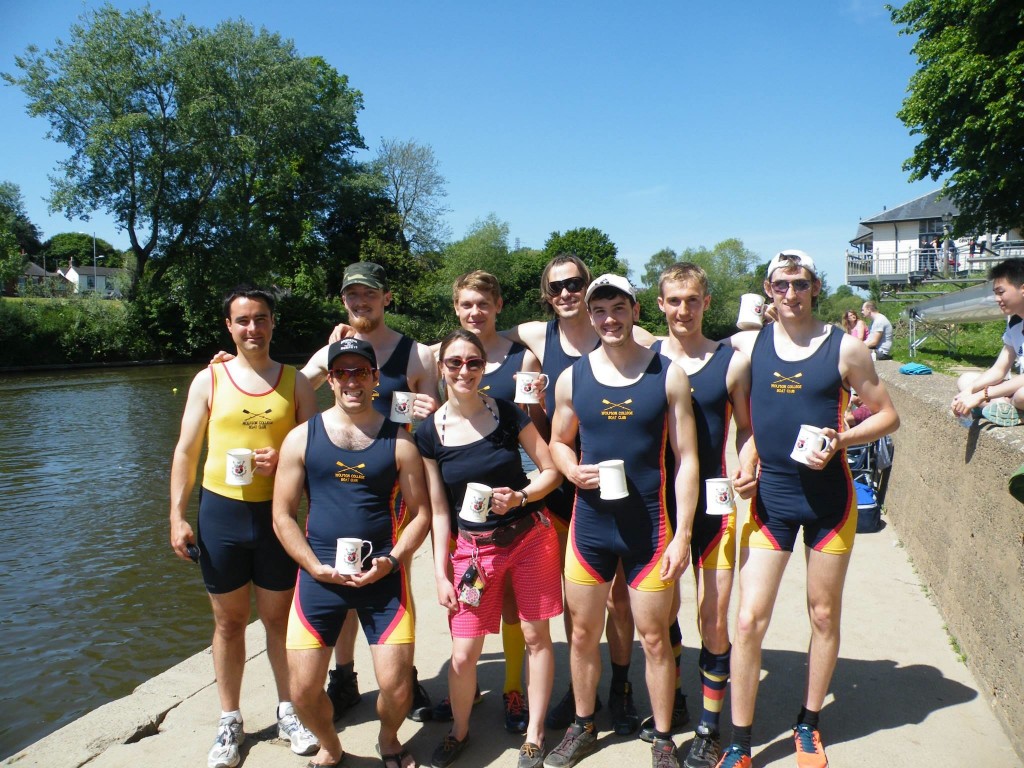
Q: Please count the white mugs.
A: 9